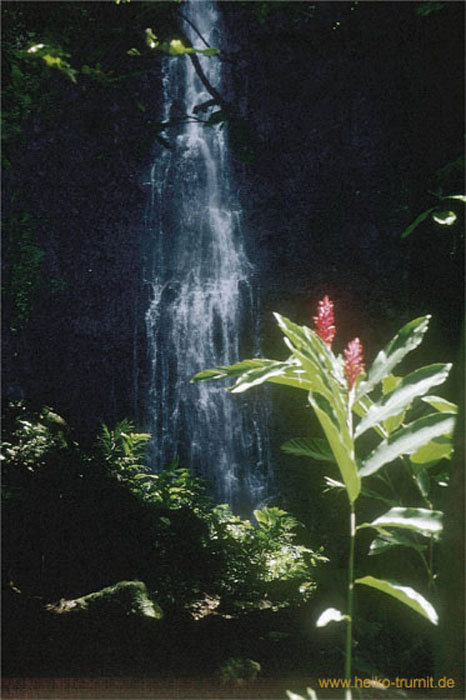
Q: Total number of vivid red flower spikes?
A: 2